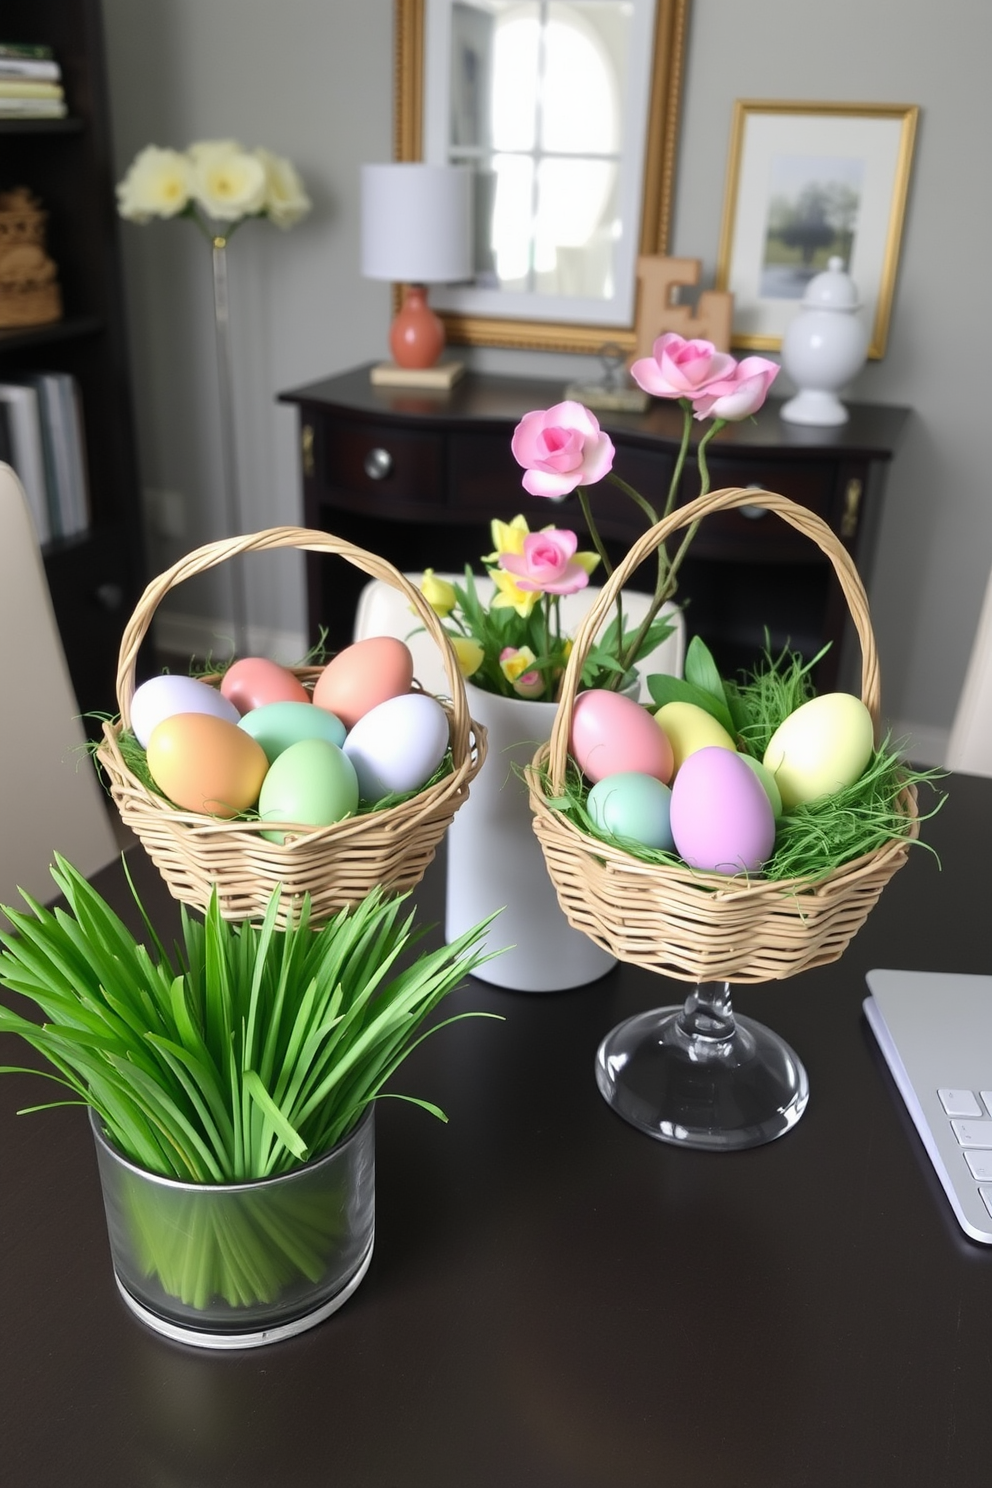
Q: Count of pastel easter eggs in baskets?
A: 13